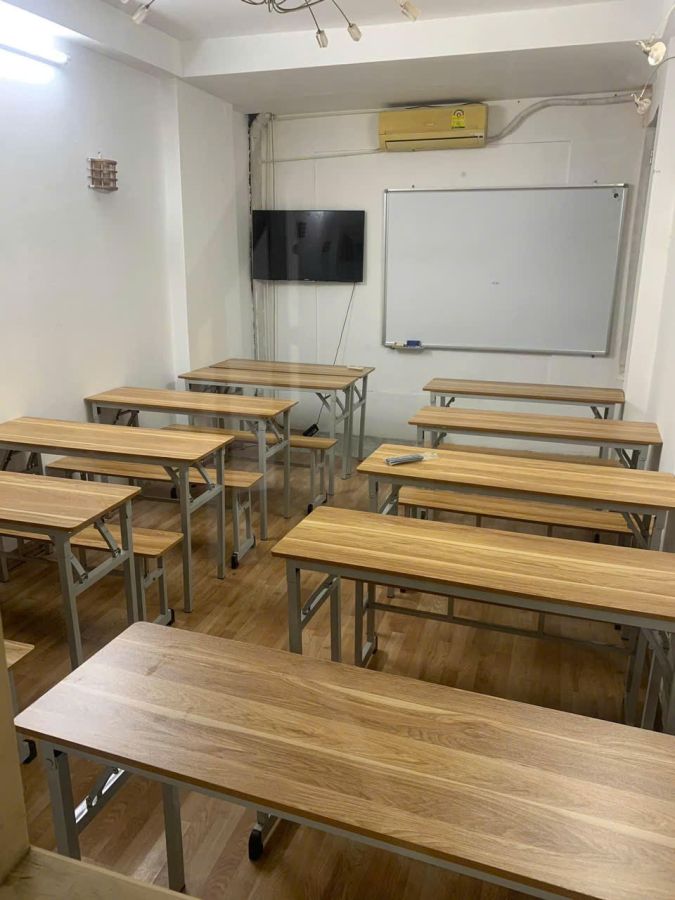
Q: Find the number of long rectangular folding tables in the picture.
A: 10